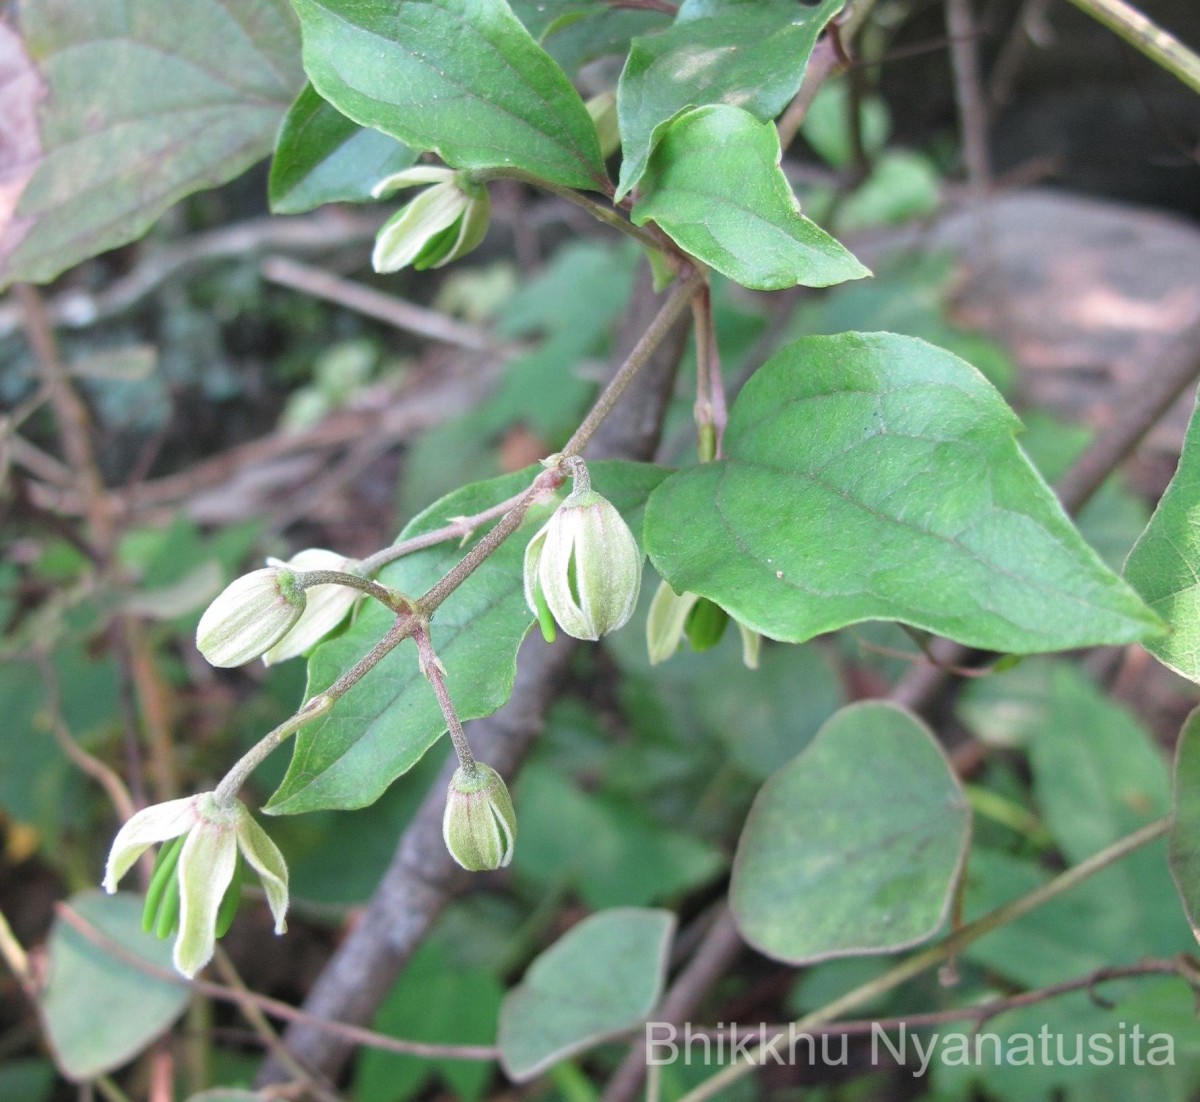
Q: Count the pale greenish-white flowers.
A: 7